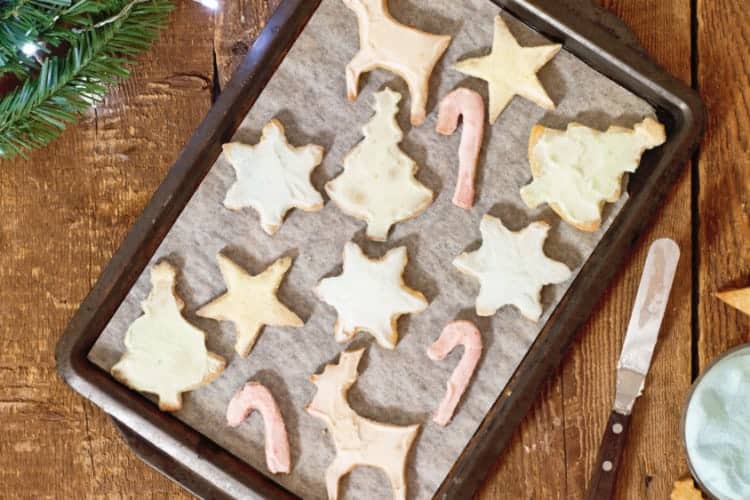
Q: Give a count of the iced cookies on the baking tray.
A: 13